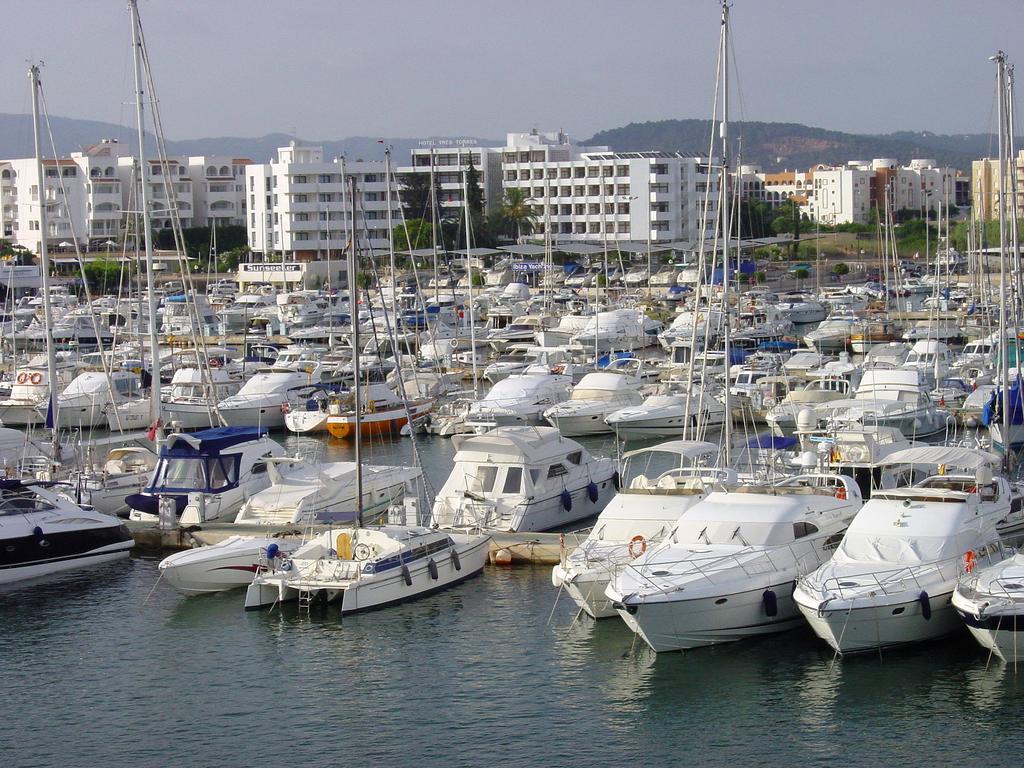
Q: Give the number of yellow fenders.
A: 0